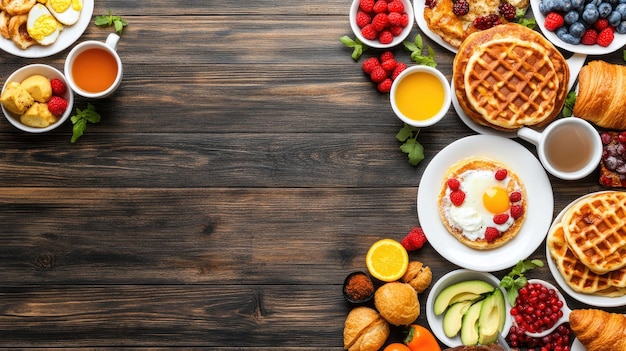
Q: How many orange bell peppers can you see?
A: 2